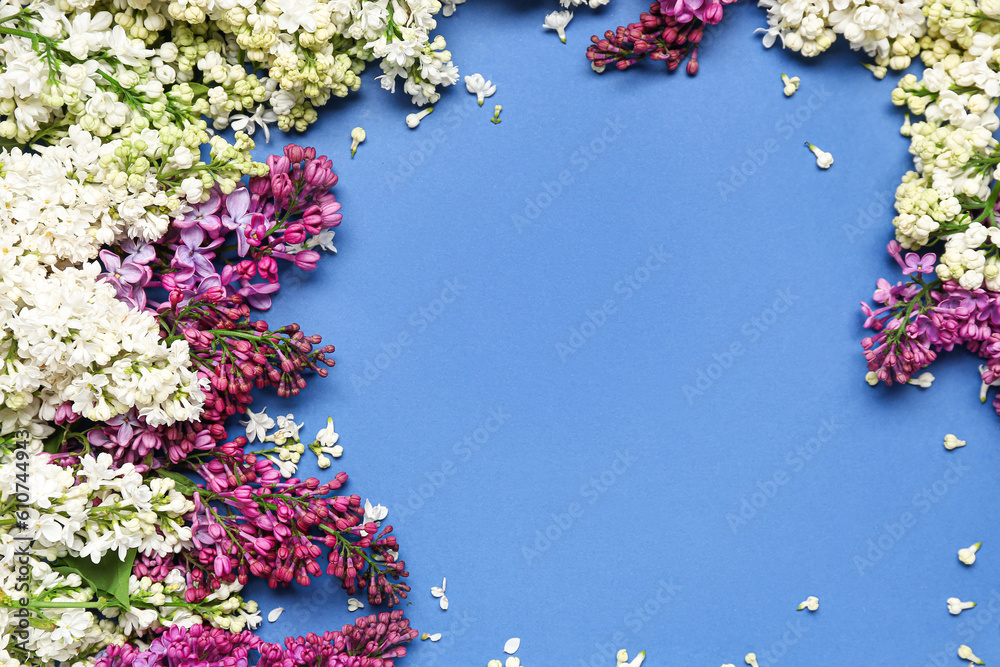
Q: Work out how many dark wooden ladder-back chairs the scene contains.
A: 0